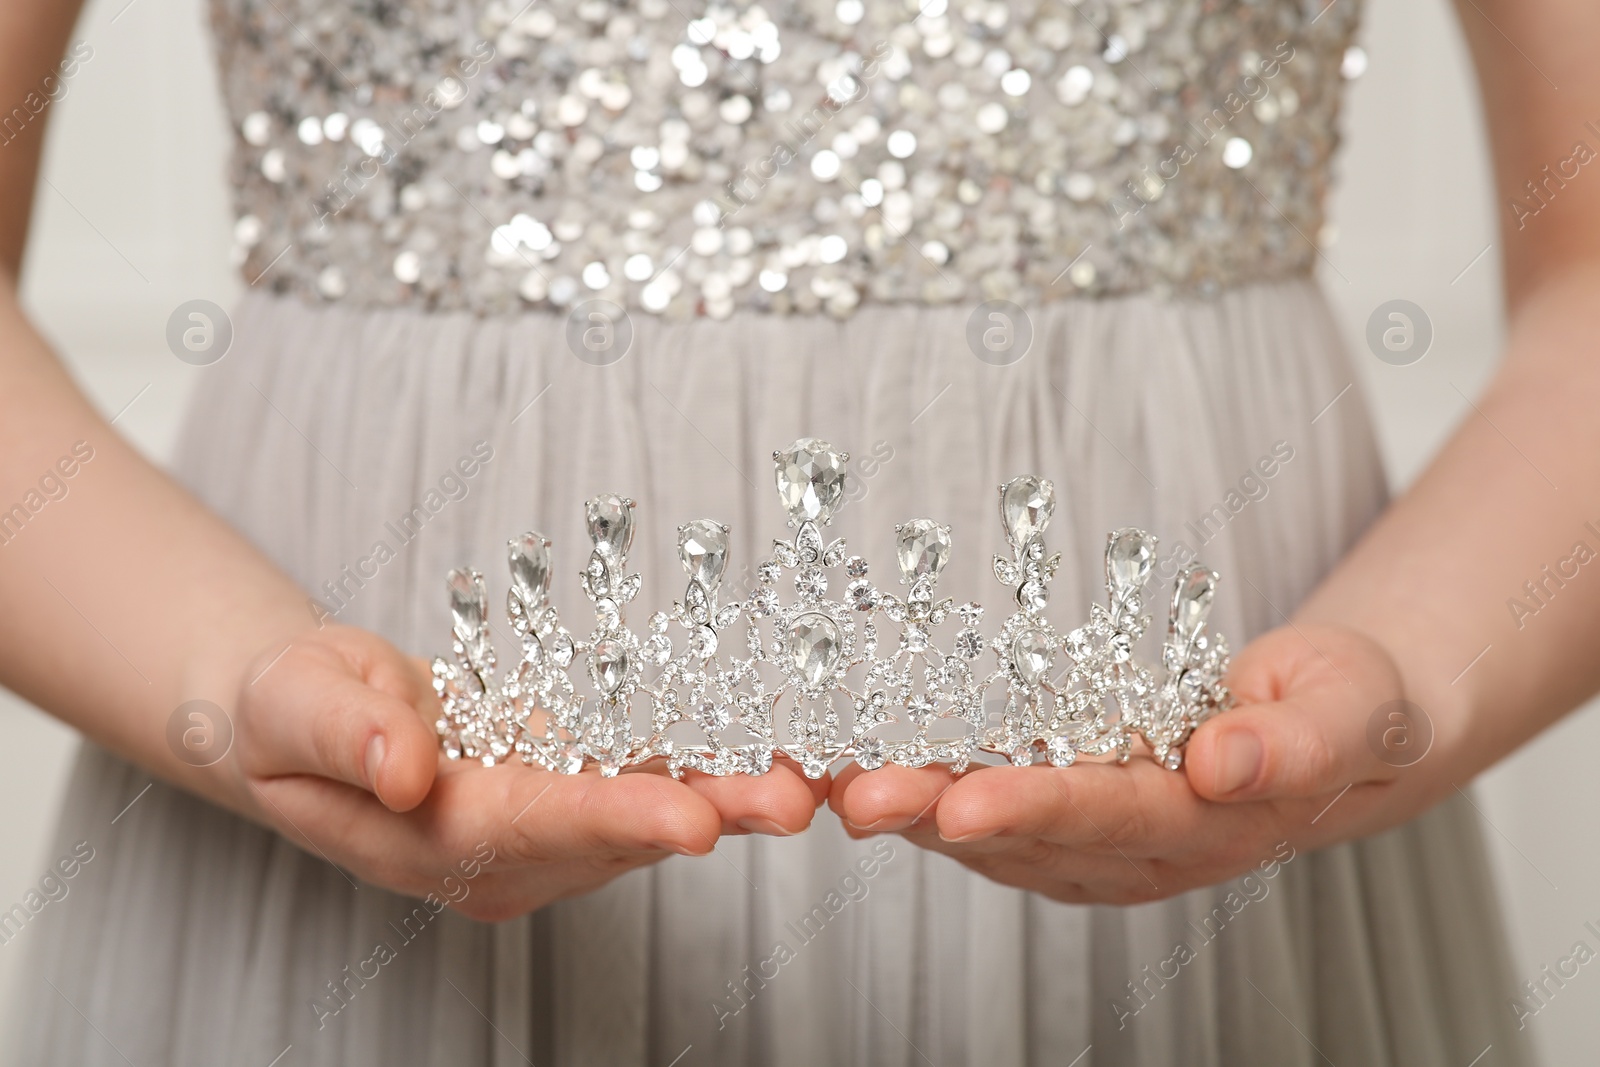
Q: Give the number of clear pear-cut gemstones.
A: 12